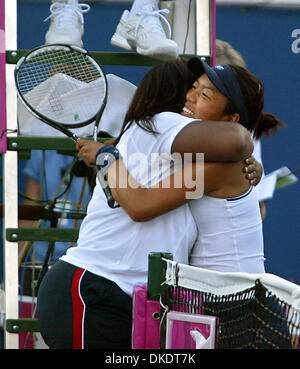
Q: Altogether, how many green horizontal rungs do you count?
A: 4